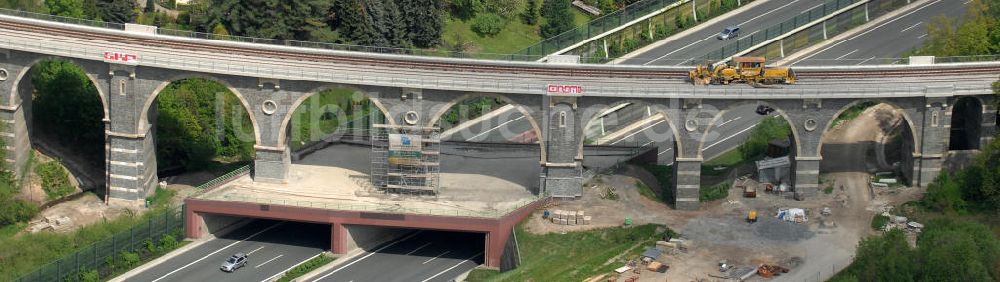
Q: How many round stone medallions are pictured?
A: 5